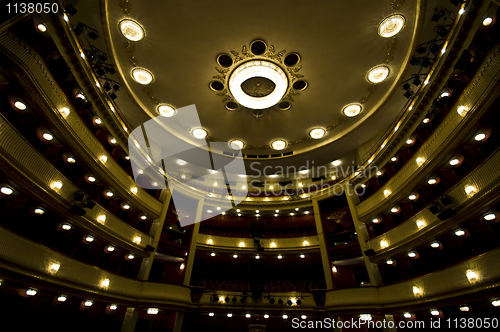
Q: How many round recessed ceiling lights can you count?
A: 10